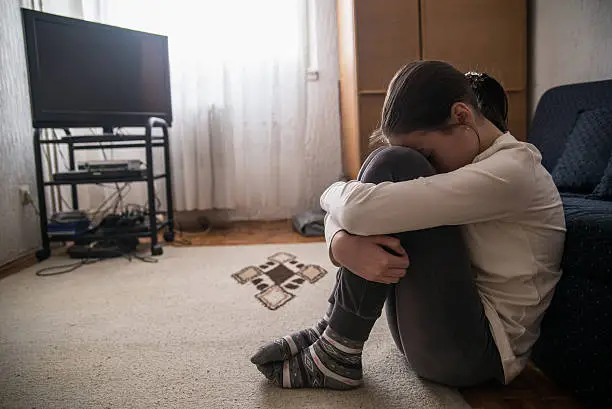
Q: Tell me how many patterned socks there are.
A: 2